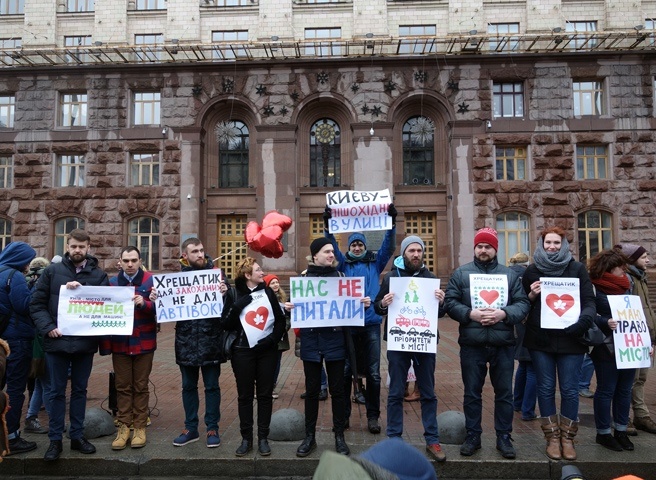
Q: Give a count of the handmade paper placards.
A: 9